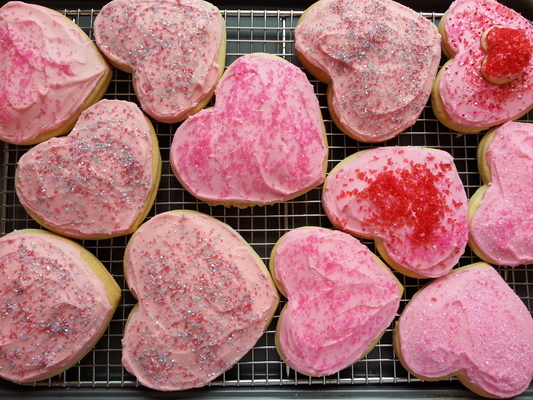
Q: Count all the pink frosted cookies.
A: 12